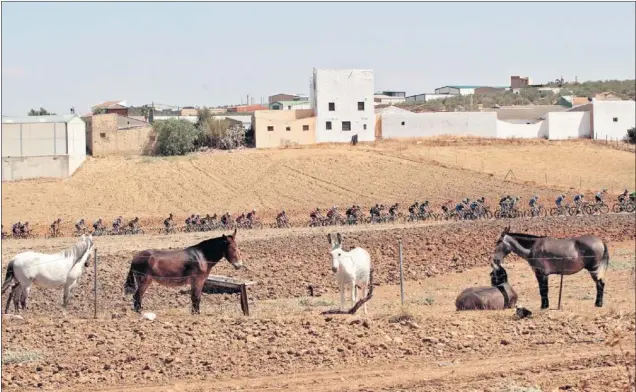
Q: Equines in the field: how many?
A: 5